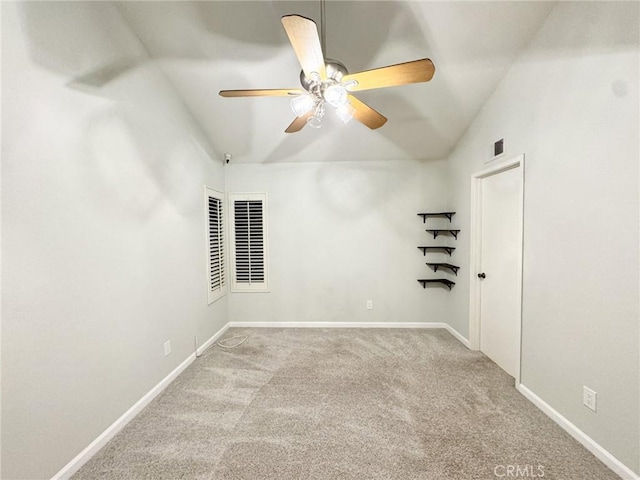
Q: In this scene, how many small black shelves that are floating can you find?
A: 5